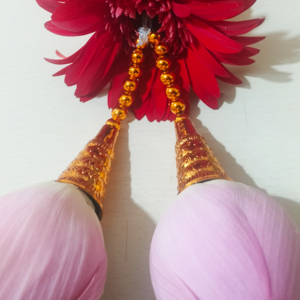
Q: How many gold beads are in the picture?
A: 12